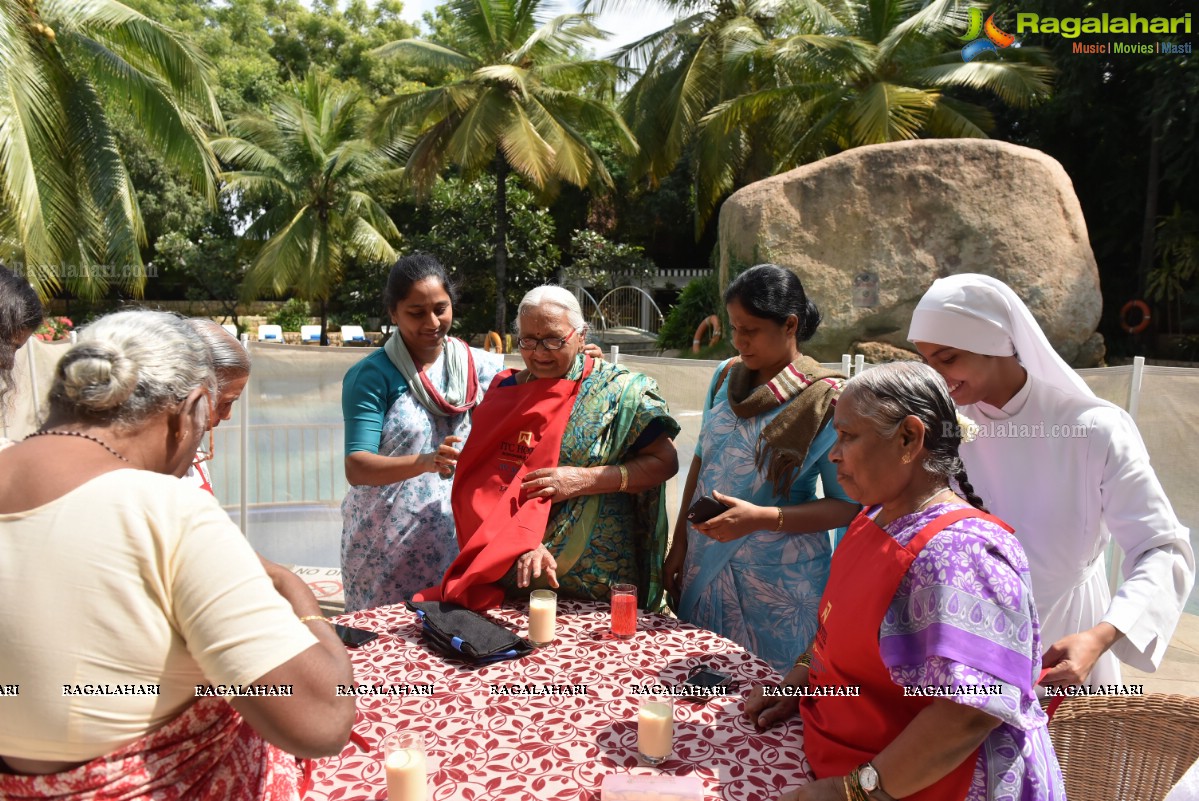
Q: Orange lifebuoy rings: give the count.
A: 3